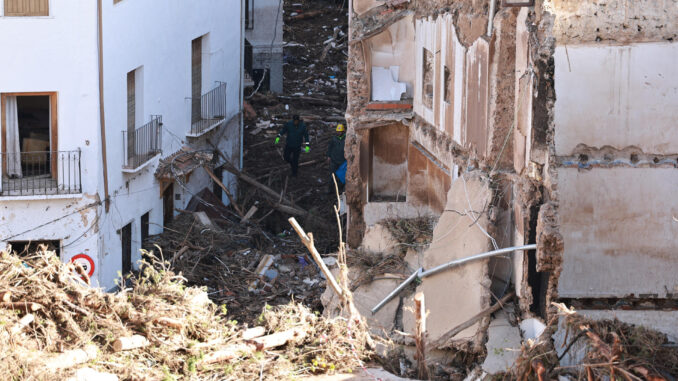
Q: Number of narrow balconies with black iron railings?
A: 3